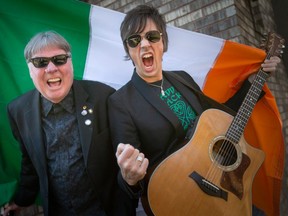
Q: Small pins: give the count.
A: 4